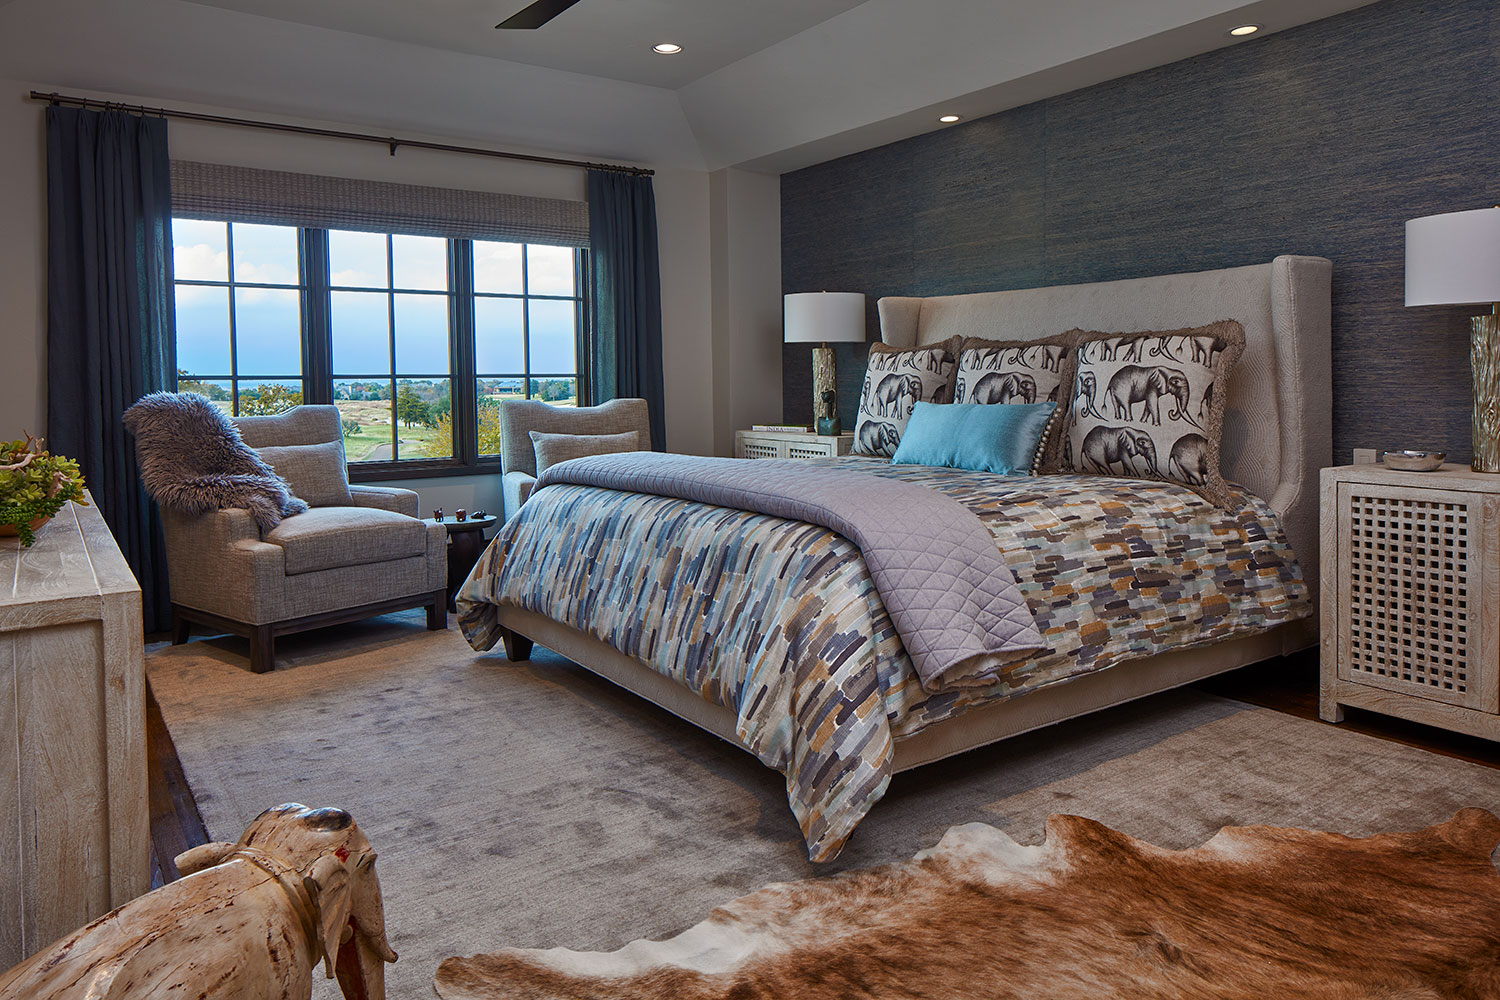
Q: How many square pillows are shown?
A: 3